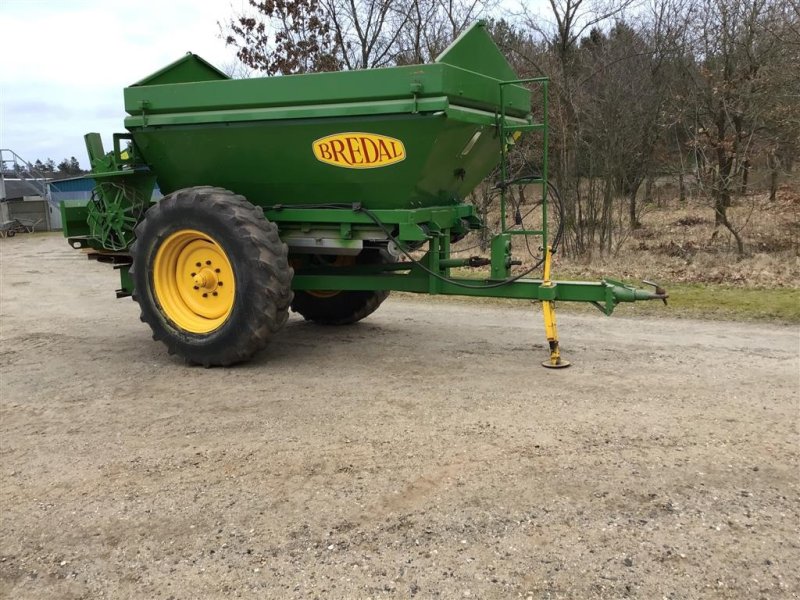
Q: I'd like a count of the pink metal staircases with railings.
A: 0